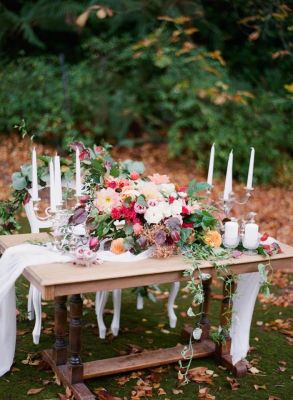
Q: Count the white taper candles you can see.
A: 7